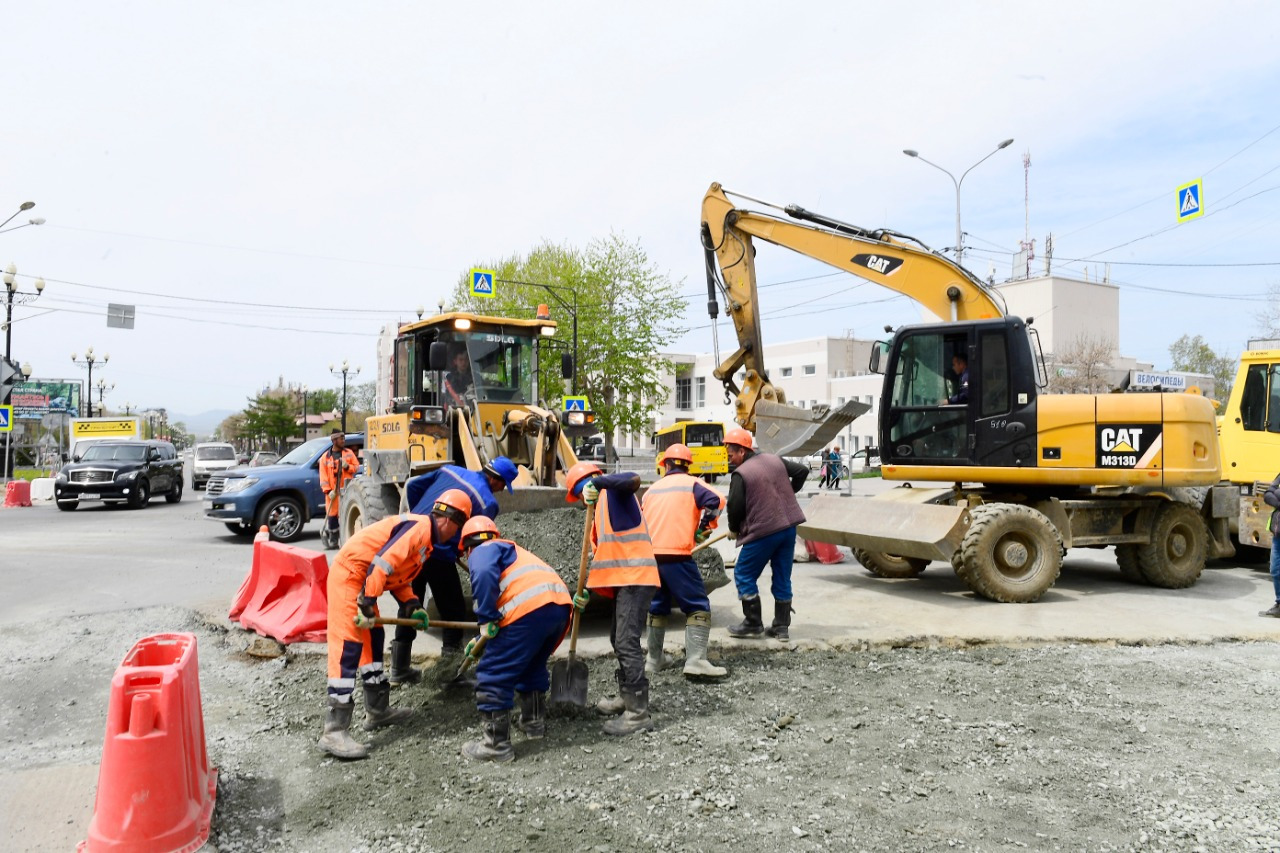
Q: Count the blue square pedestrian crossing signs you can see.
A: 4